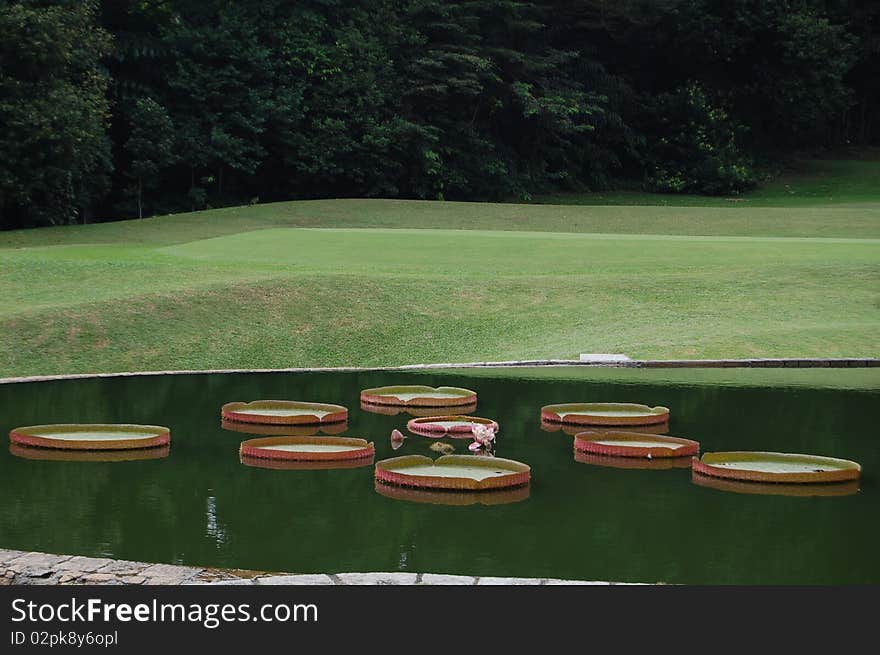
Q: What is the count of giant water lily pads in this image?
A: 9